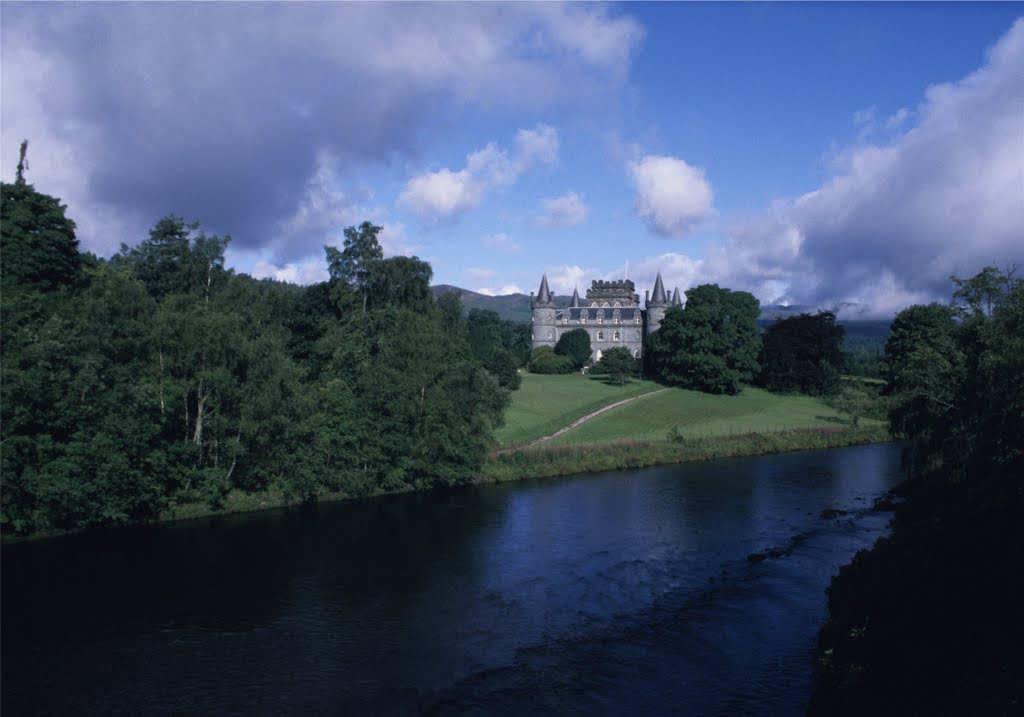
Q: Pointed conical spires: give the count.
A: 4